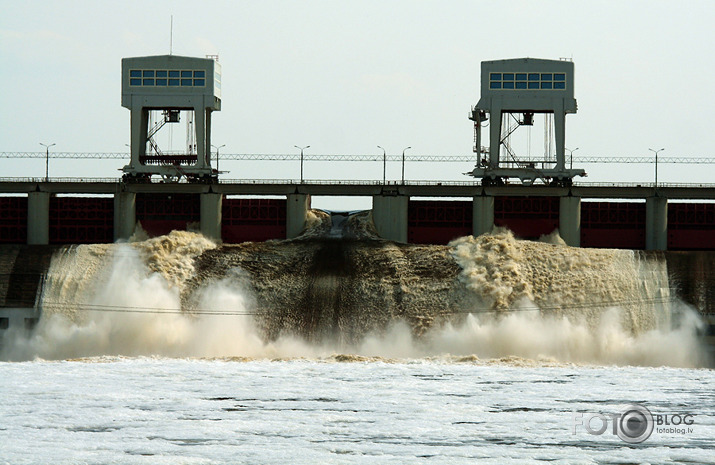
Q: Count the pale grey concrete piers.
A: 8